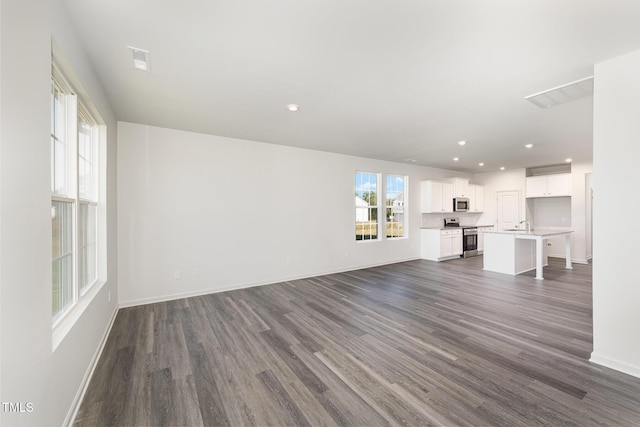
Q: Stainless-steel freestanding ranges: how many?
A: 1